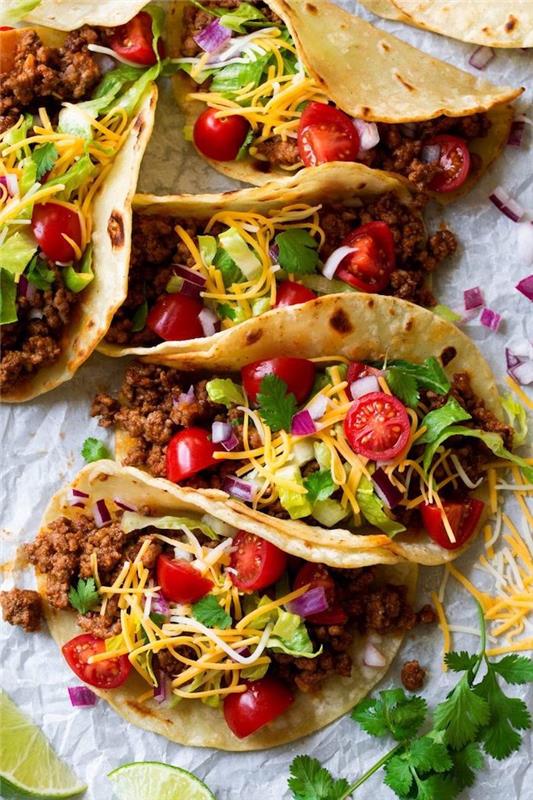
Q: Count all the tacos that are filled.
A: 5